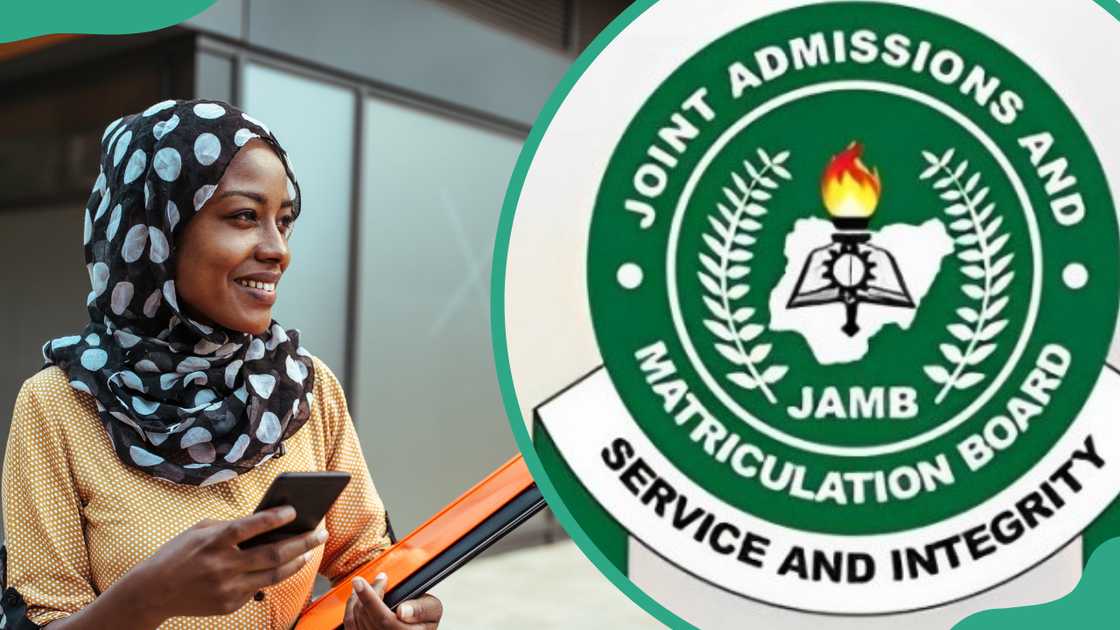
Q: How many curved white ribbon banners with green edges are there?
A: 1